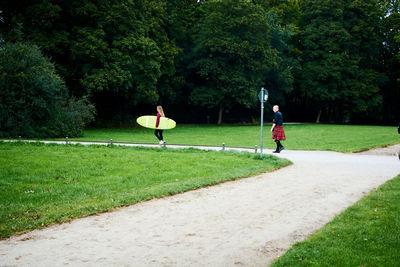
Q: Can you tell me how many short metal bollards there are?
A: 6